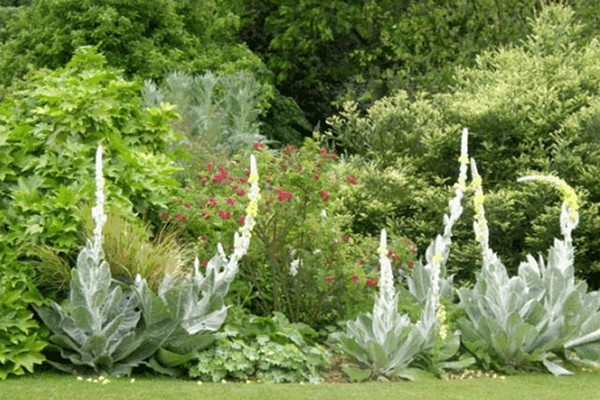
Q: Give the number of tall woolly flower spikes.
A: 6